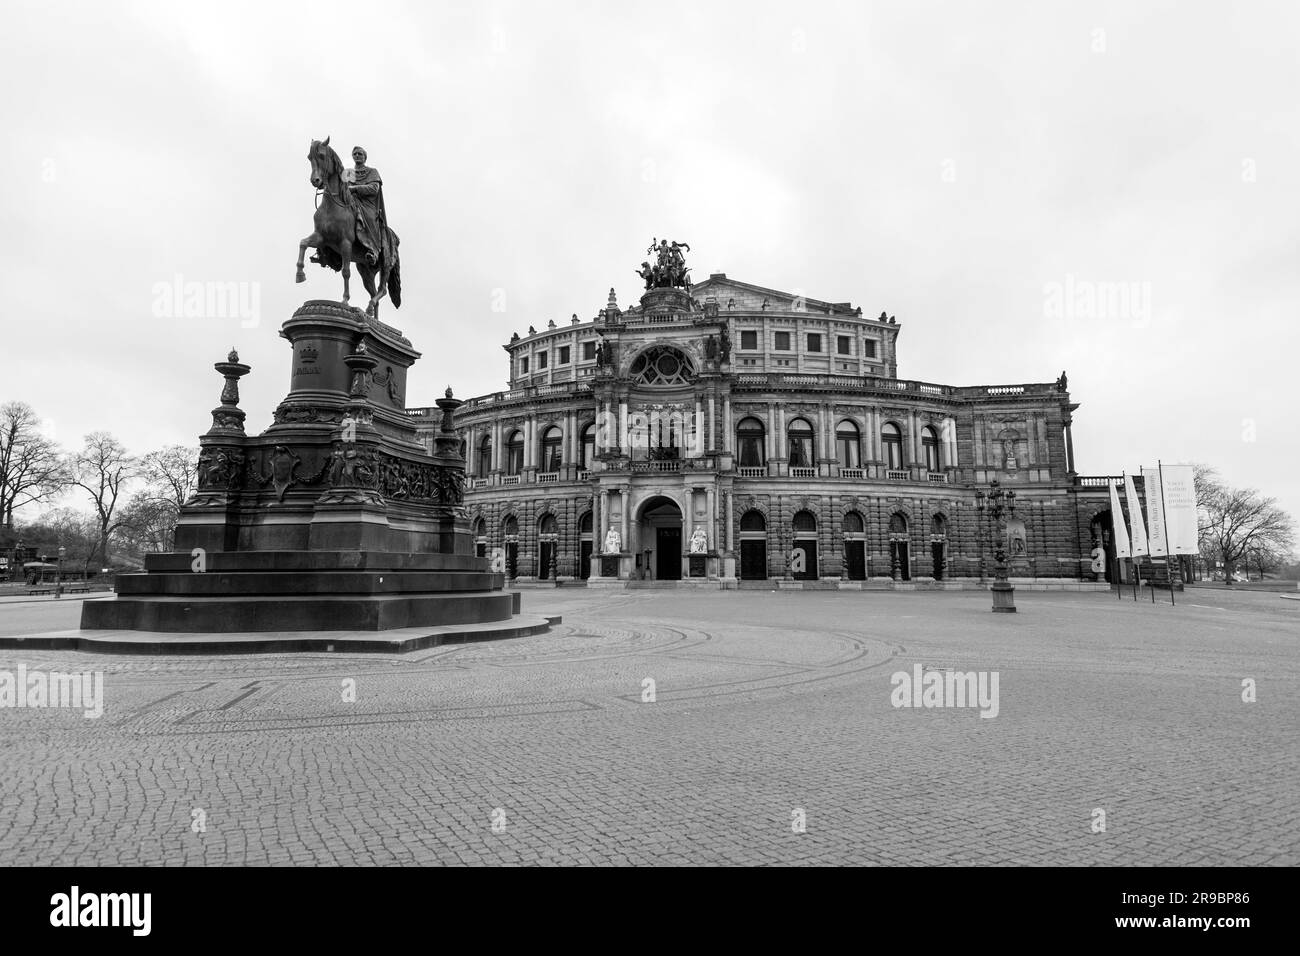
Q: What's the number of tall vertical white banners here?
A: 4